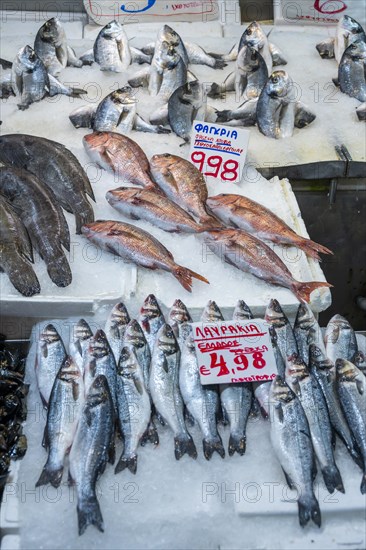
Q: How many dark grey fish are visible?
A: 3